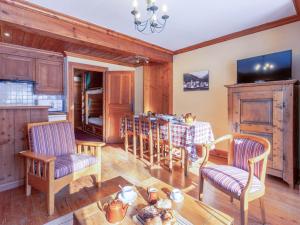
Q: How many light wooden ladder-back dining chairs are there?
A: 3